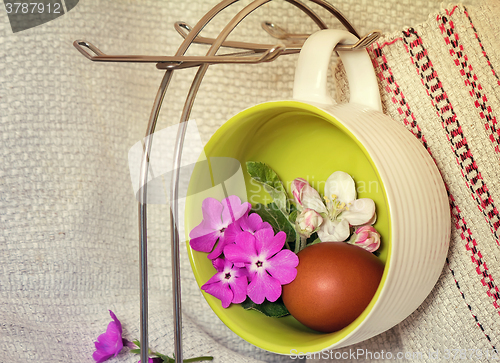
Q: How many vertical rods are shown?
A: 2